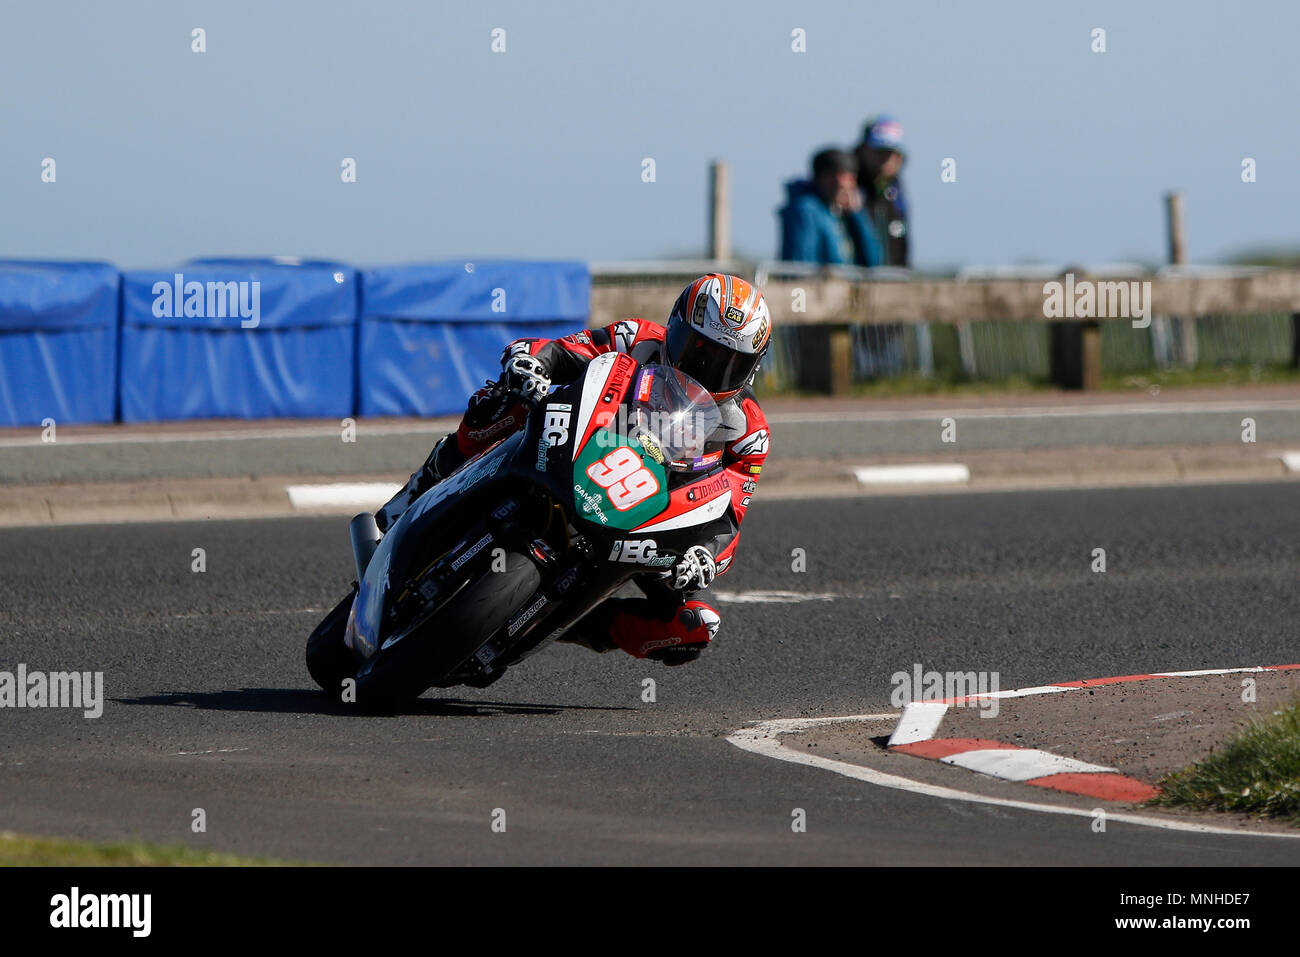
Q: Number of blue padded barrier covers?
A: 3